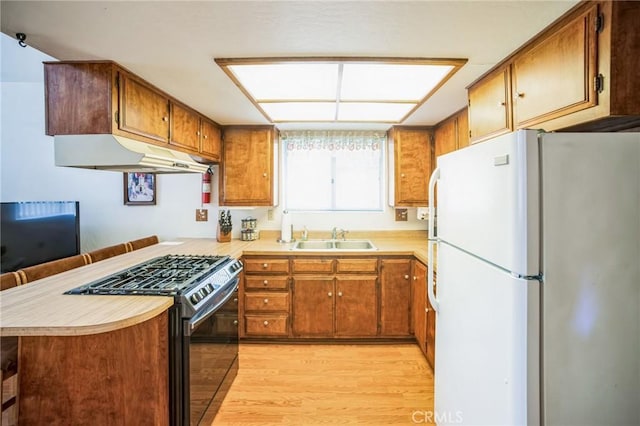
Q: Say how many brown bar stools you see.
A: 4